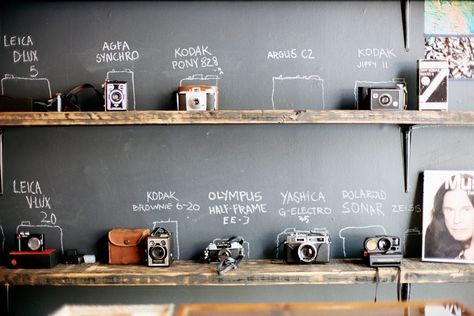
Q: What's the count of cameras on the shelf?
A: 8